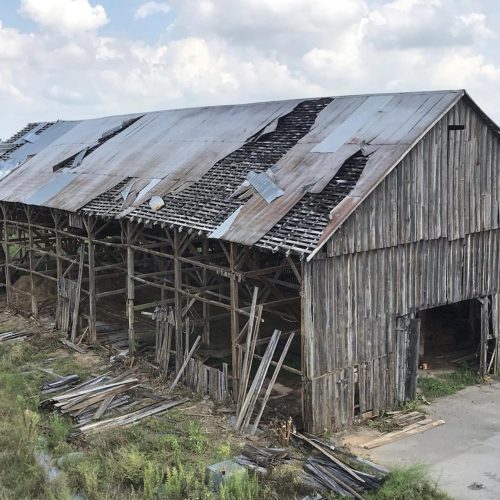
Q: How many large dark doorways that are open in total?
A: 1